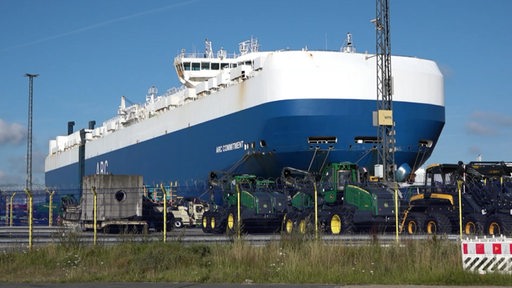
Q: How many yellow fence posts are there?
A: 9